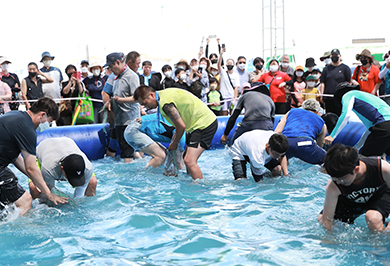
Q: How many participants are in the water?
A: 11